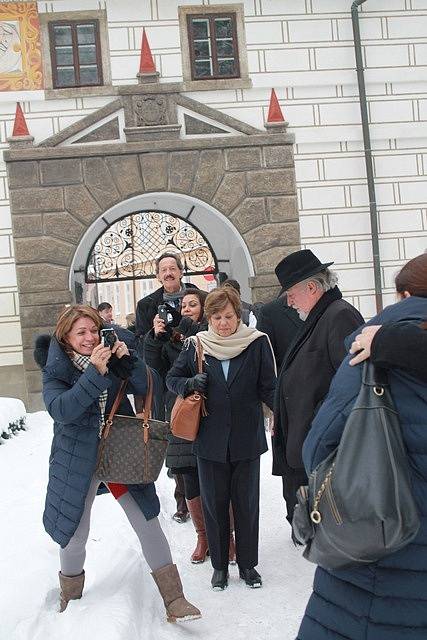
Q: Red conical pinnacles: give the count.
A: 3